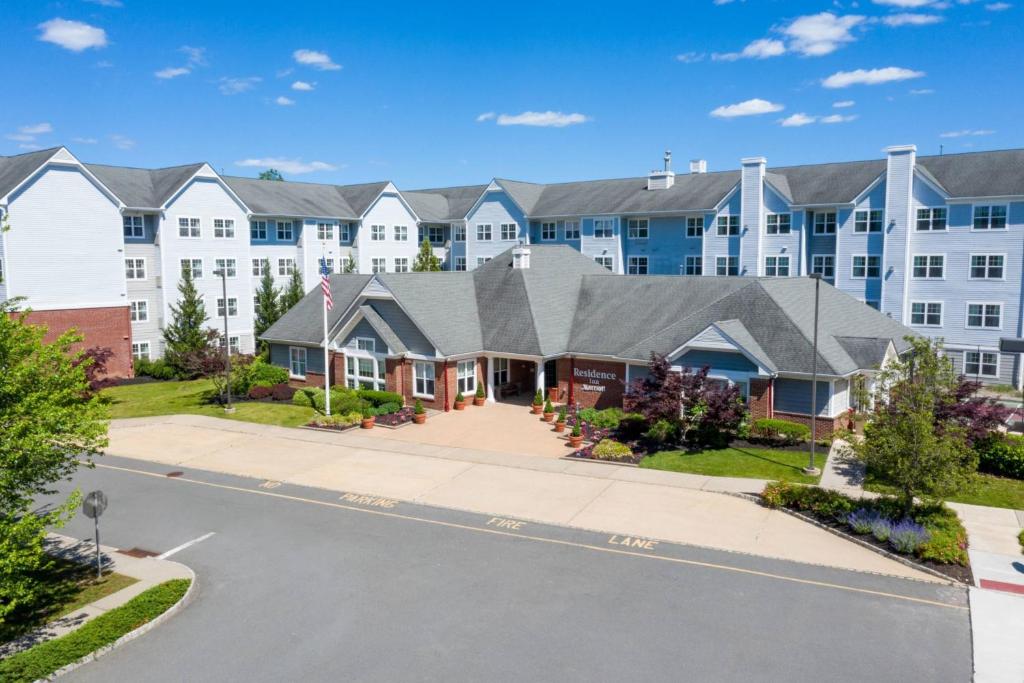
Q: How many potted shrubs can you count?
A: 8